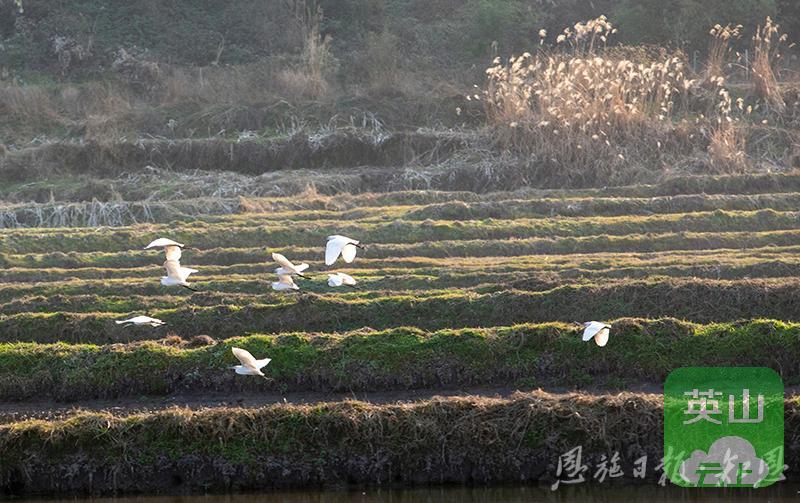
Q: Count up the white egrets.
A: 9